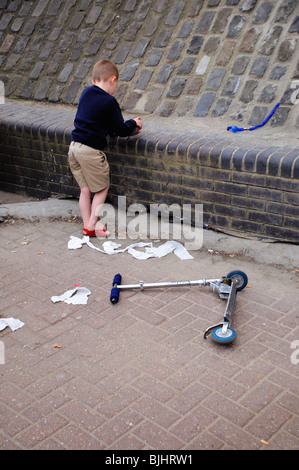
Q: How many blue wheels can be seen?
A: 2